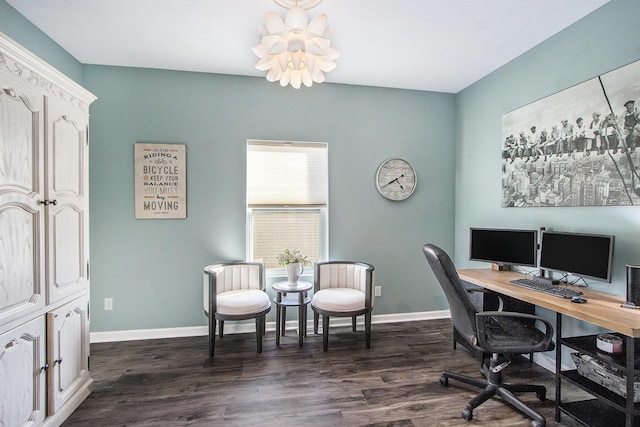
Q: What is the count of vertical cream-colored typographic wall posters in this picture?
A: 1